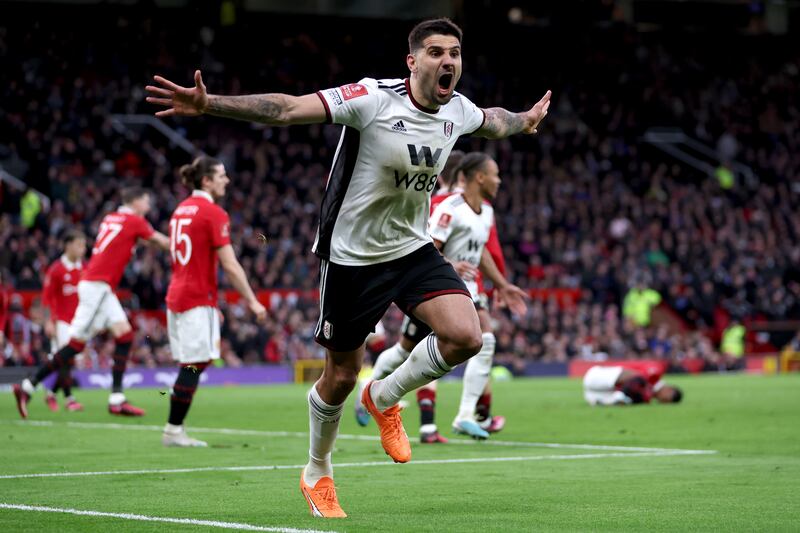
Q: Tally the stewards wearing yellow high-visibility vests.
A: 4